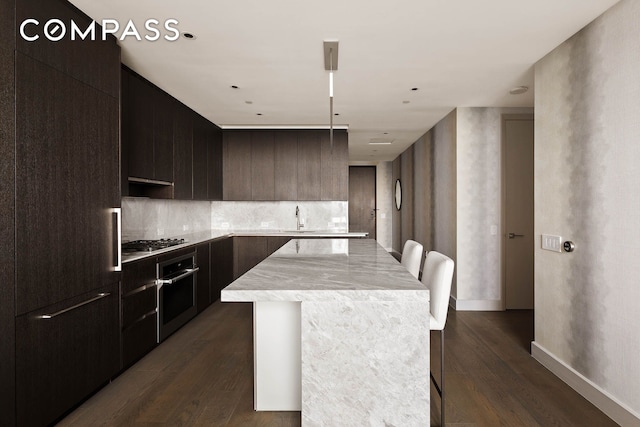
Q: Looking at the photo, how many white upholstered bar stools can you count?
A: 2